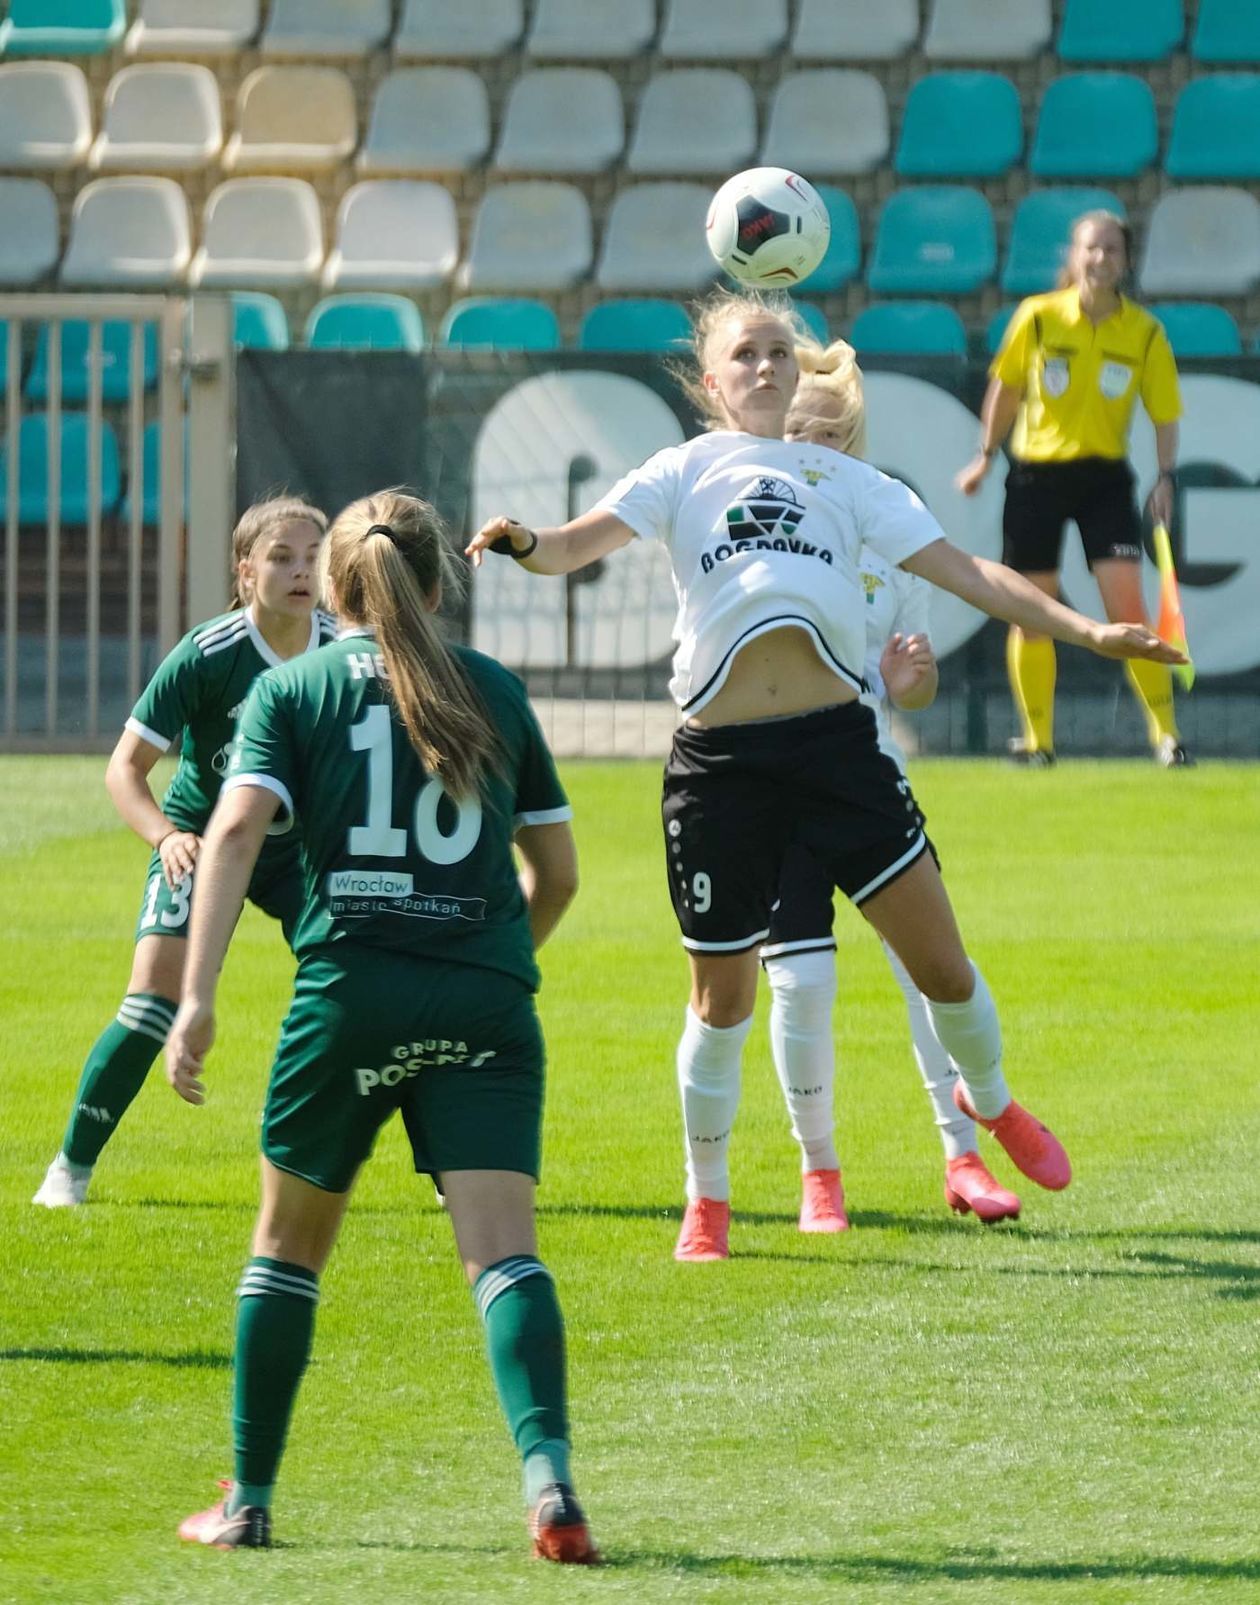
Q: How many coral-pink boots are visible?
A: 4